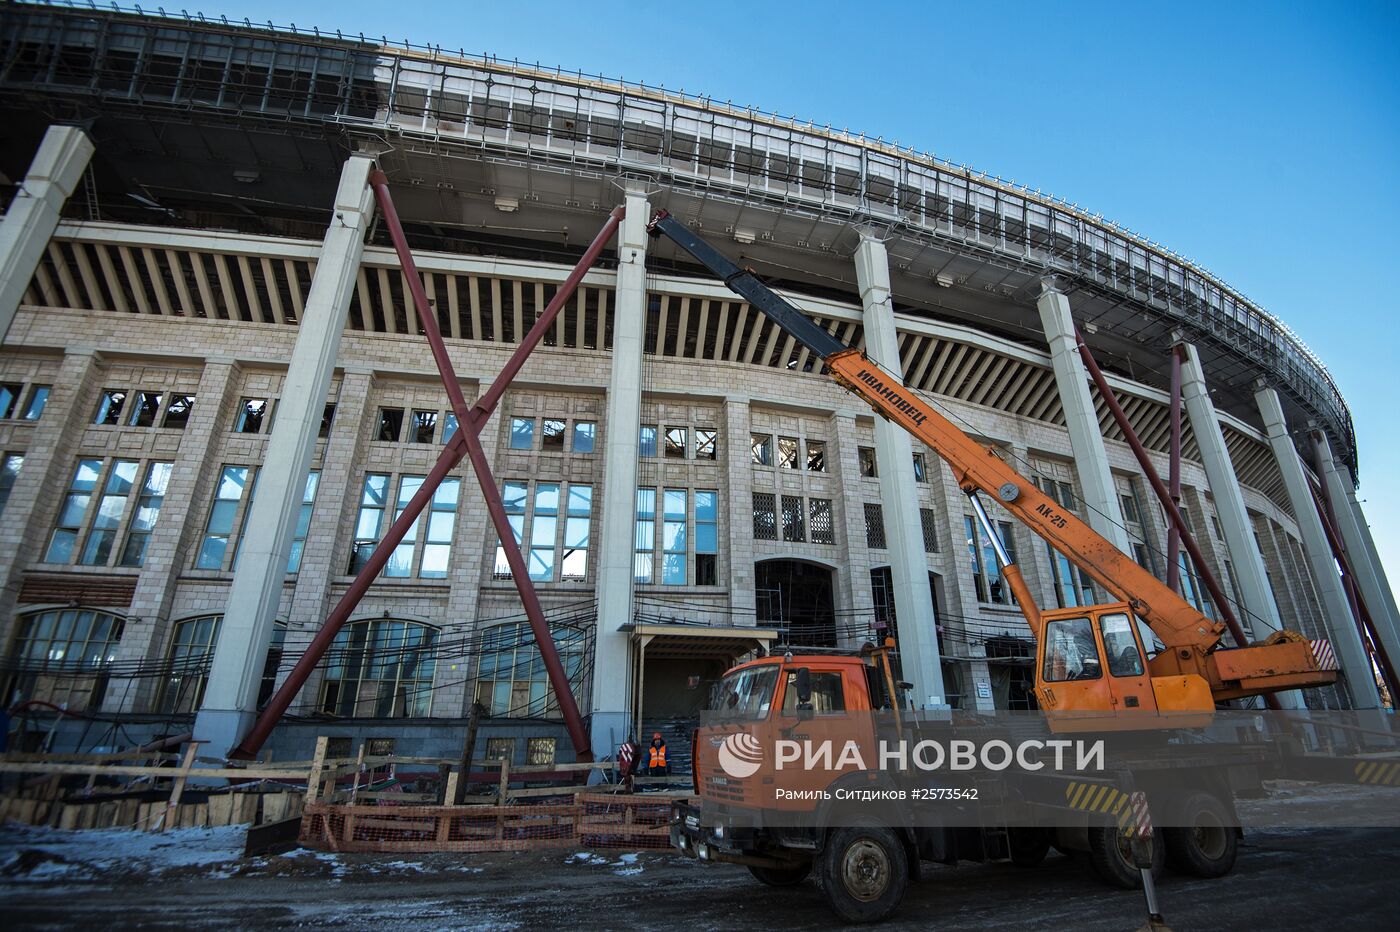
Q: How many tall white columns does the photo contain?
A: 9